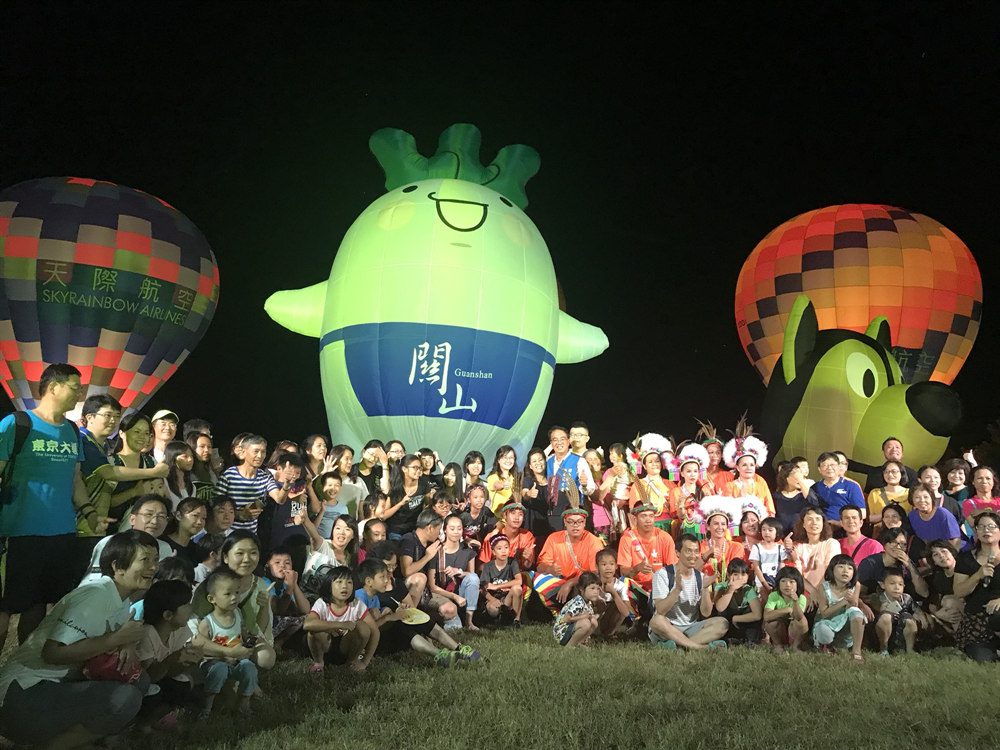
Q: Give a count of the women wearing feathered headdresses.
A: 5